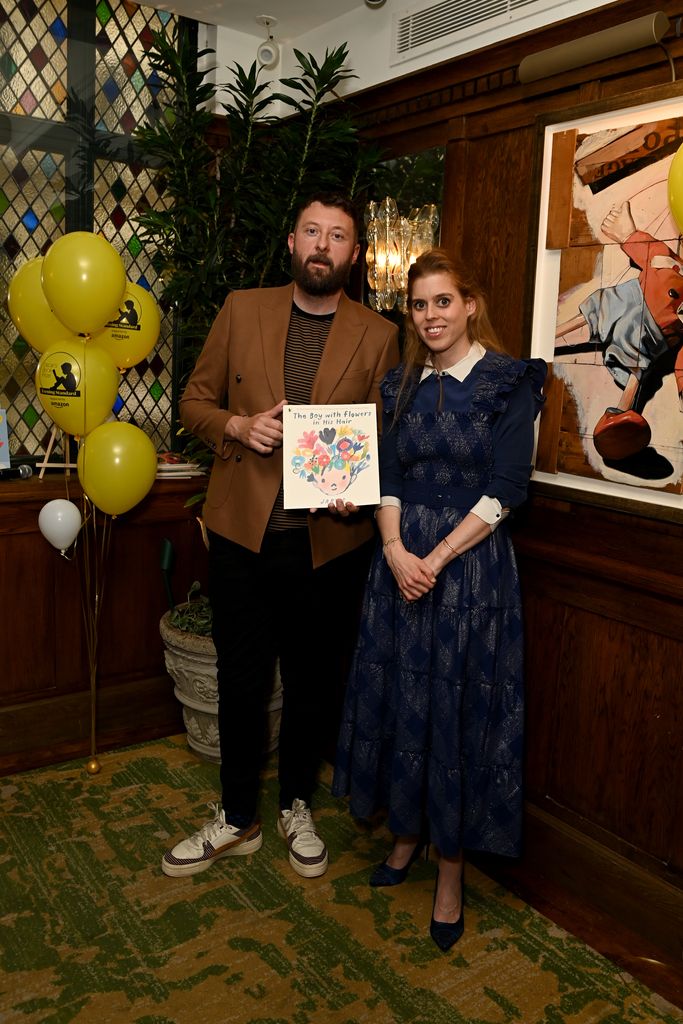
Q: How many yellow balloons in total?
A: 6